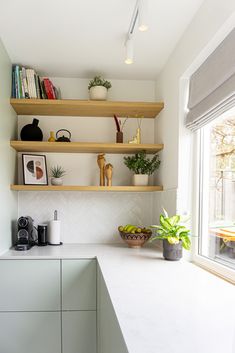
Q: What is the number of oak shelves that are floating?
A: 3